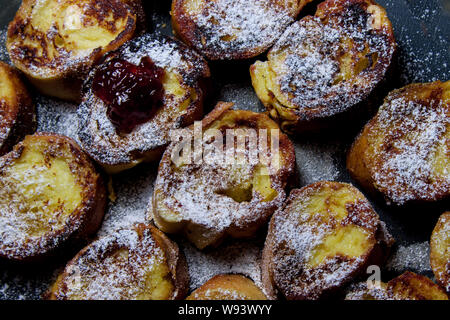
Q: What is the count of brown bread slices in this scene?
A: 13